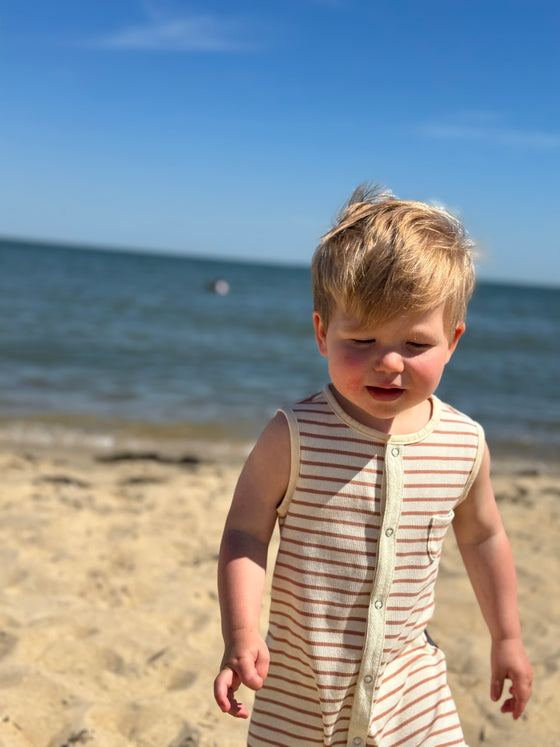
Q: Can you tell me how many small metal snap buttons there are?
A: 5